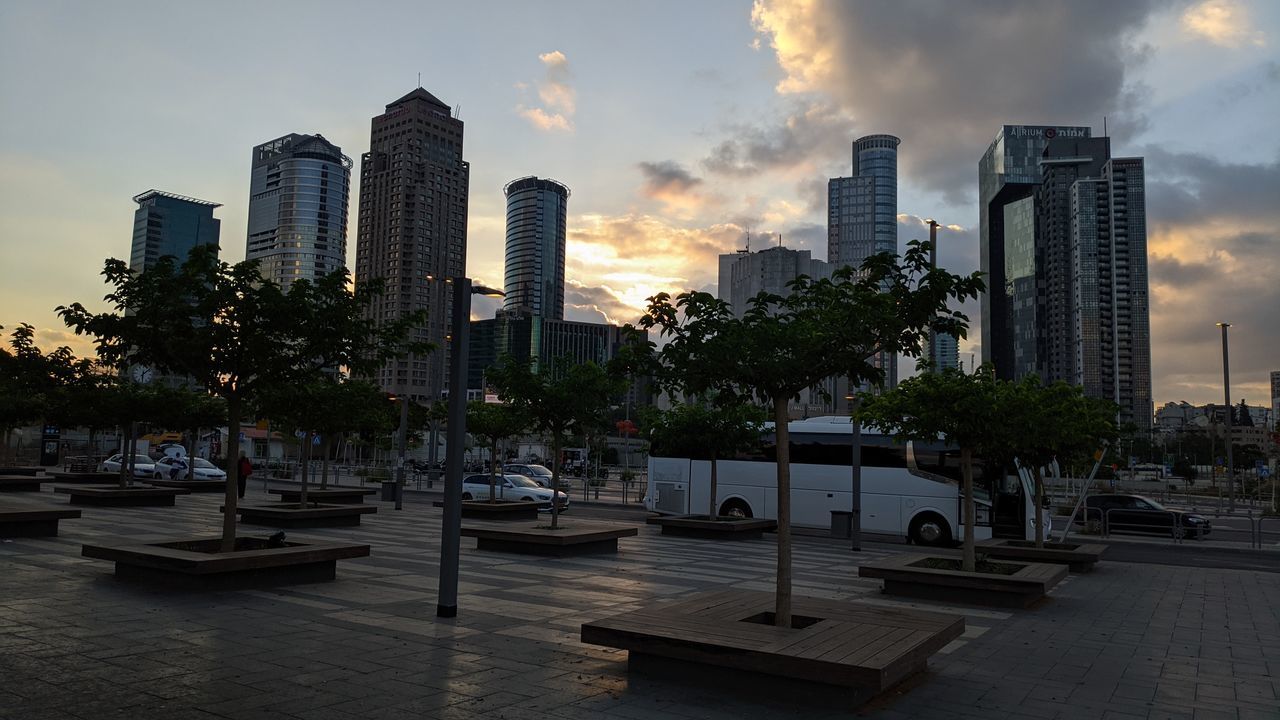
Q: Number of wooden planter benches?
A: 15